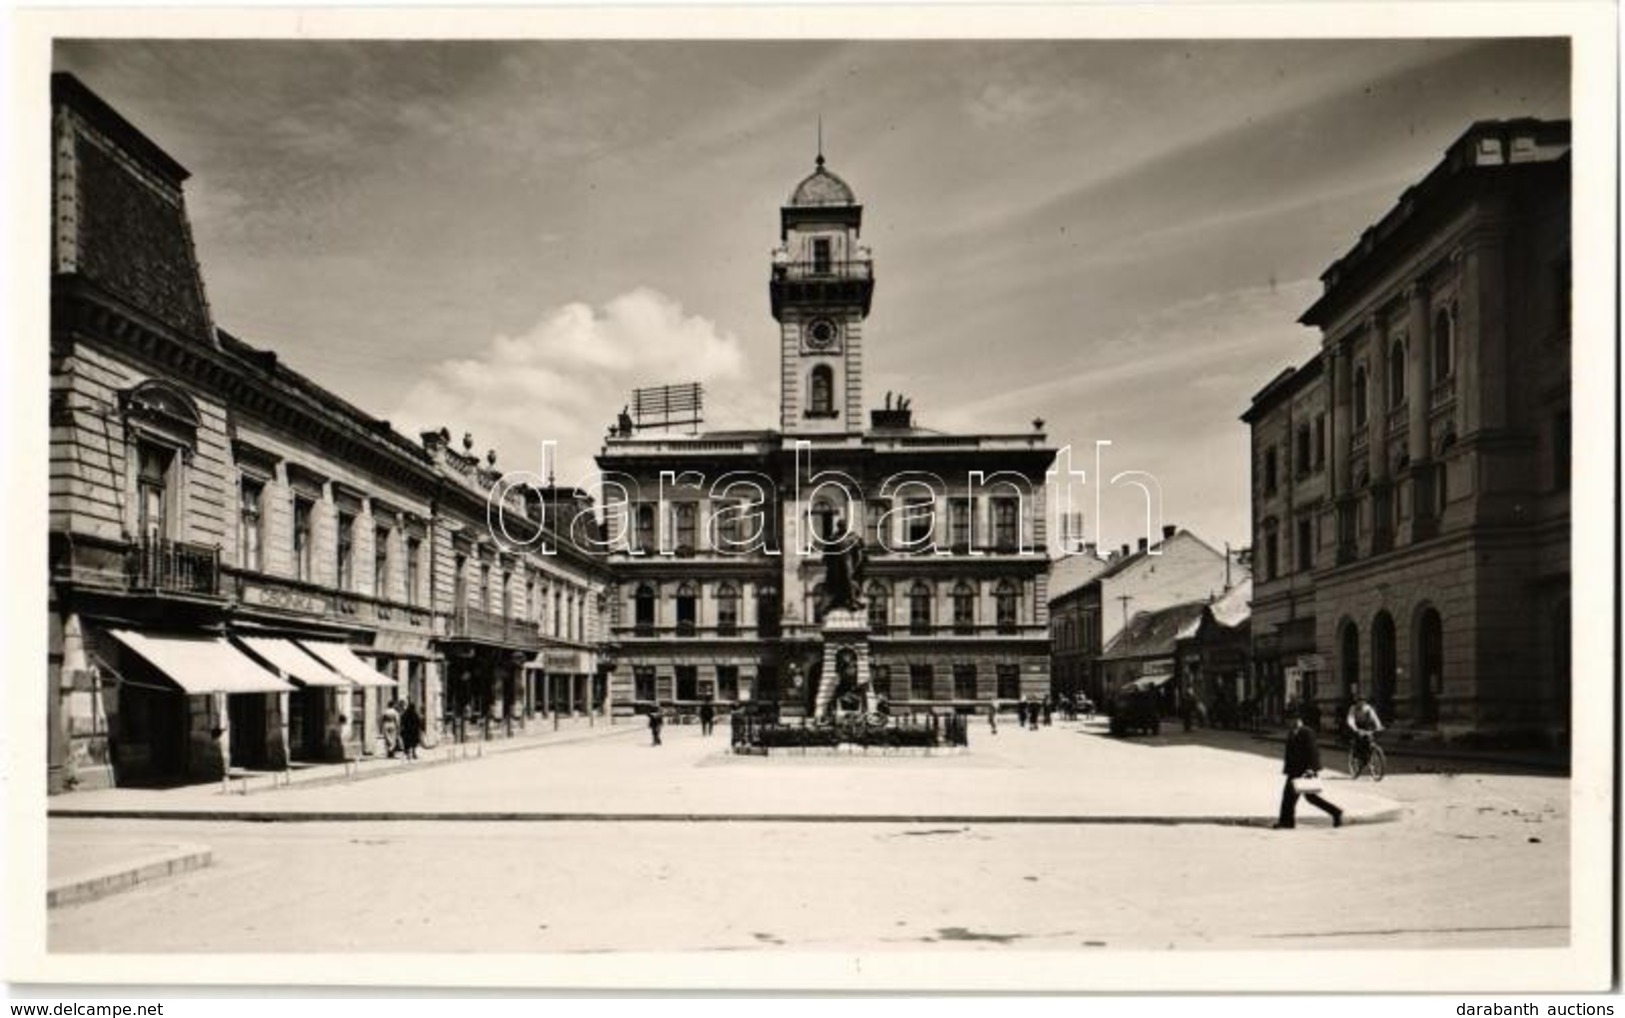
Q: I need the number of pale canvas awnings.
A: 3